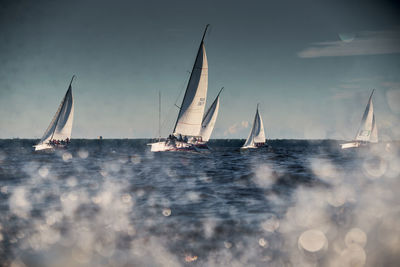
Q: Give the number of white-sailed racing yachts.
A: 5